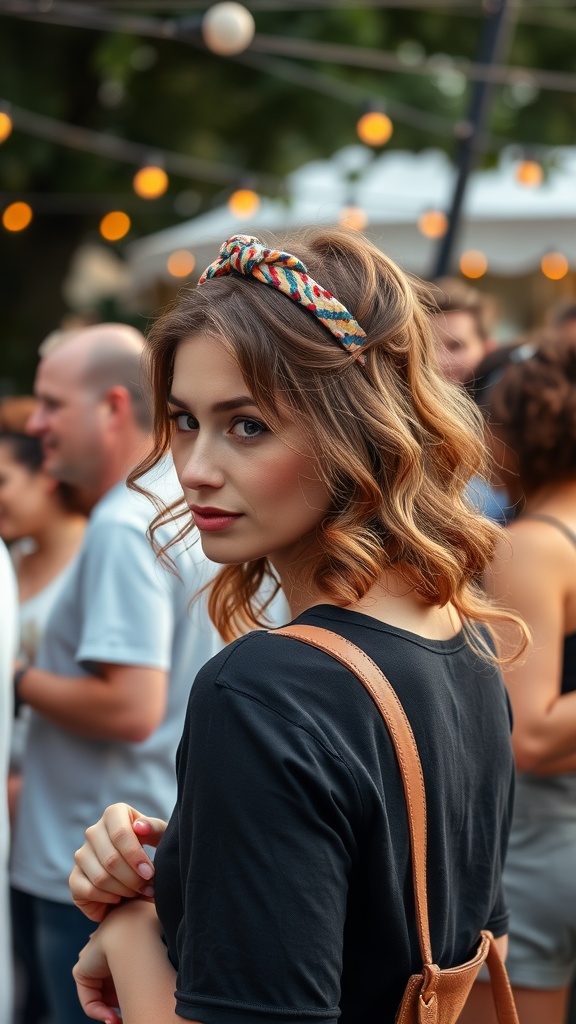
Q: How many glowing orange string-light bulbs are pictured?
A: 12